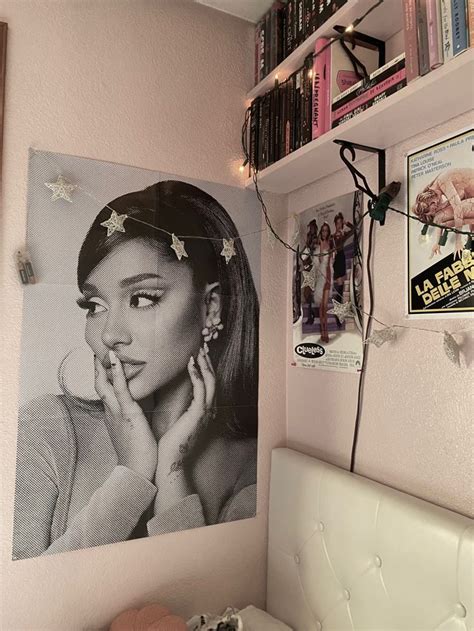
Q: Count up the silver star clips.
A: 10